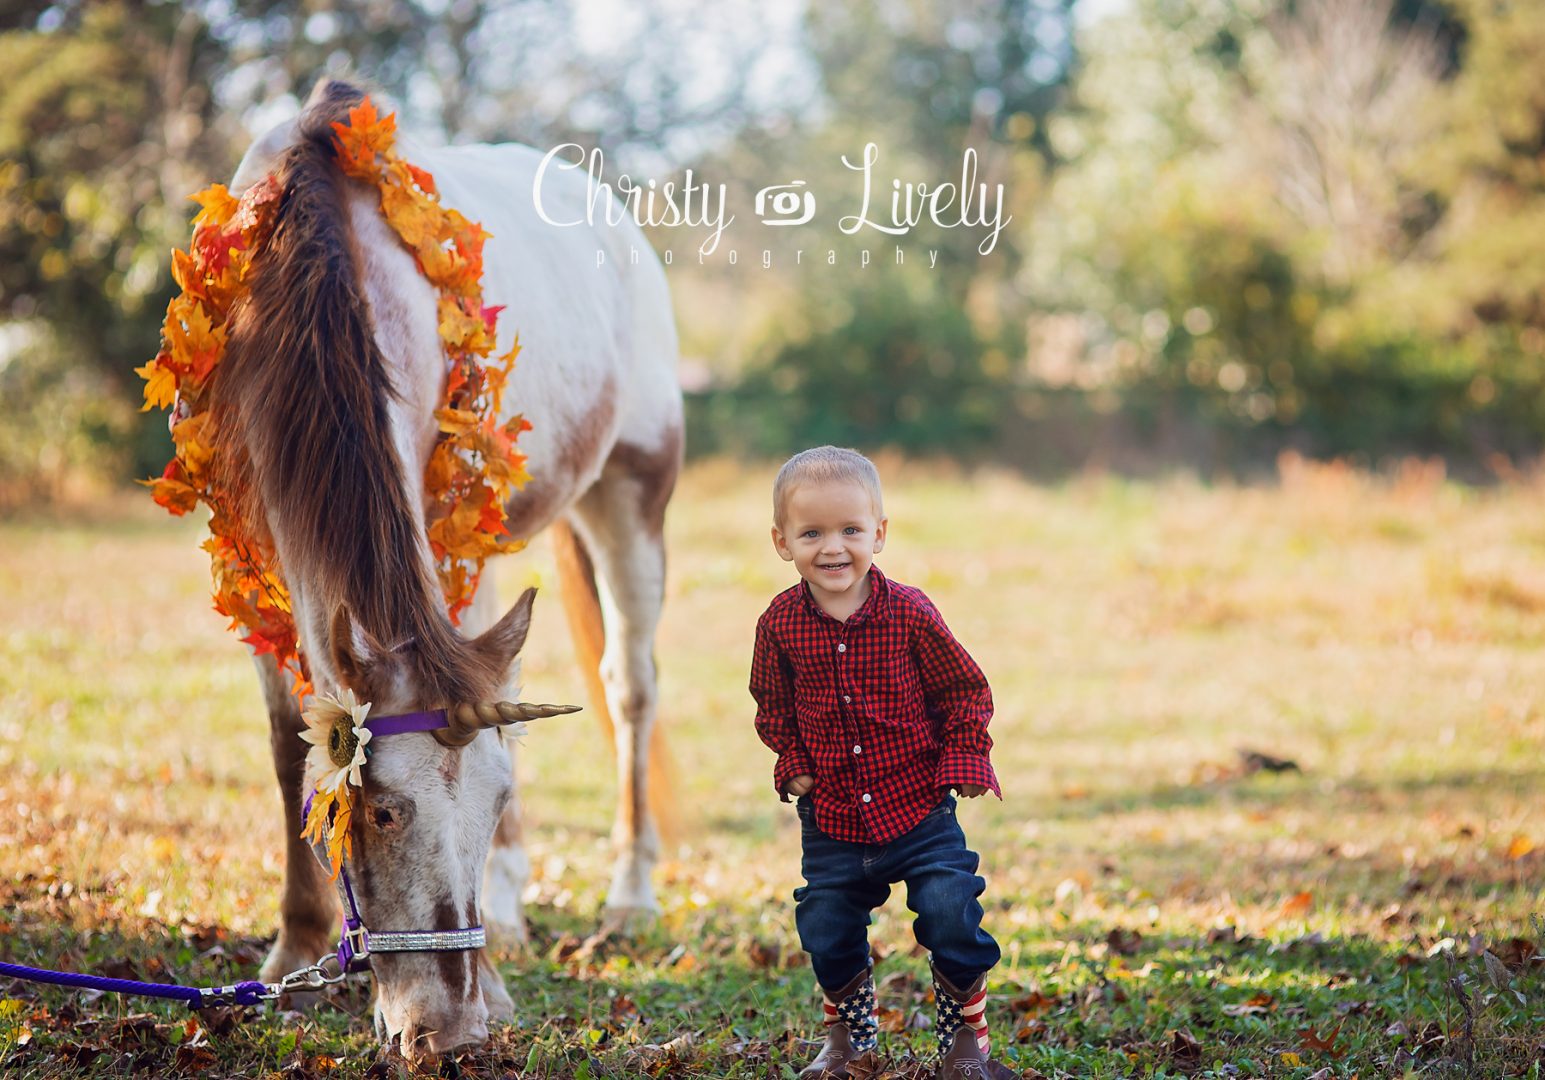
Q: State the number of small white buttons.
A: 4